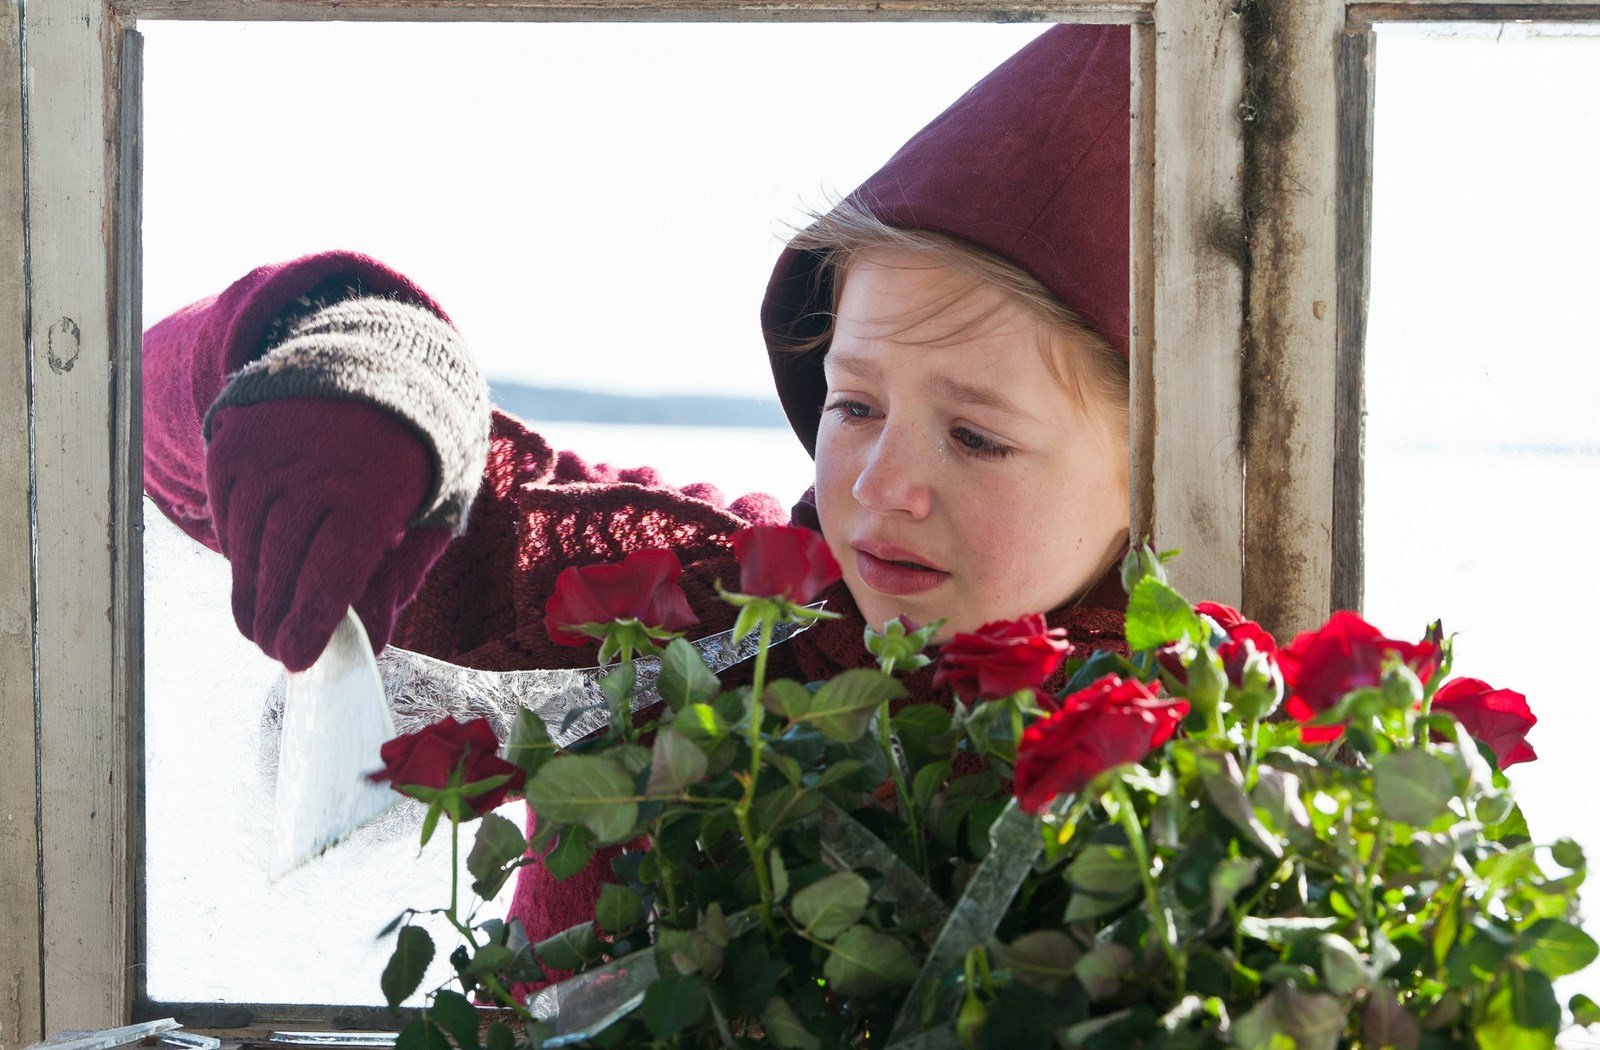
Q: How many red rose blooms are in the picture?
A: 8